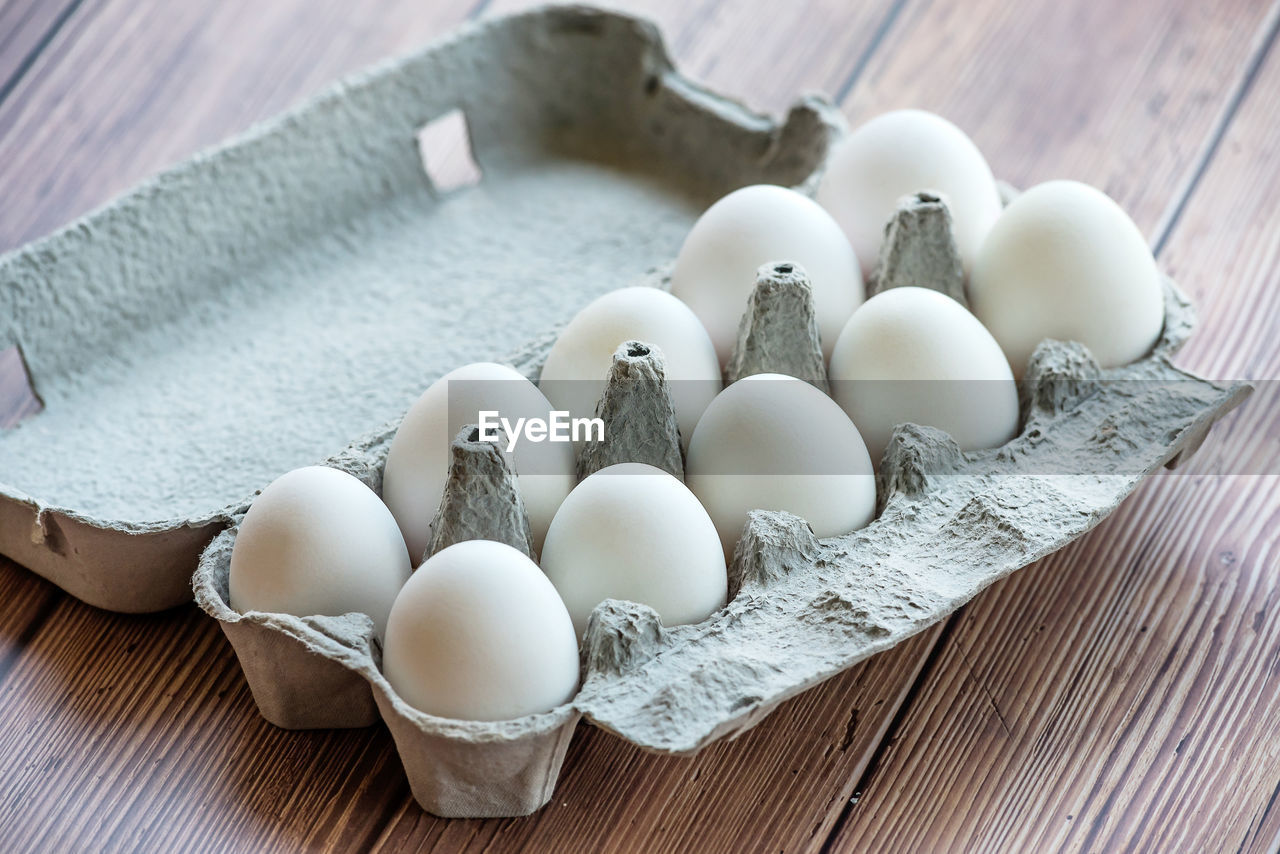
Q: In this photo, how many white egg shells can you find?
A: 10